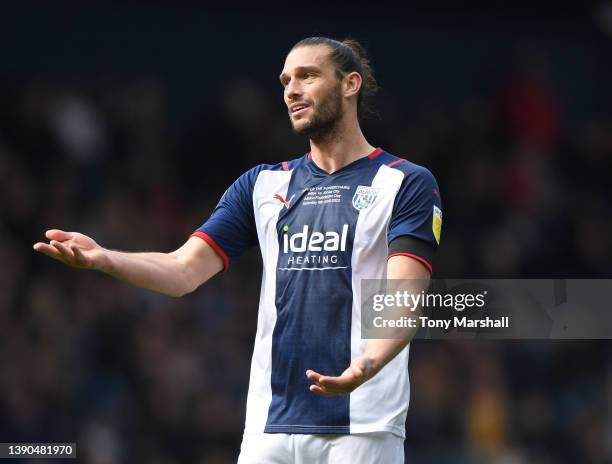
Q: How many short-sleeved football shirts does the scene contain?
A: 1